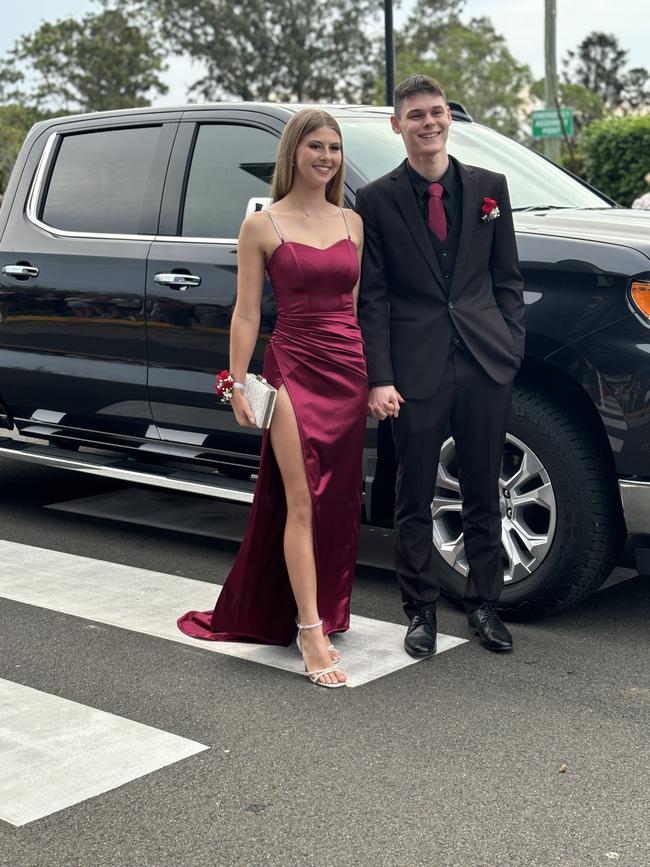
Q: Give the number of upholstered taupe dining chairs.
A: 0